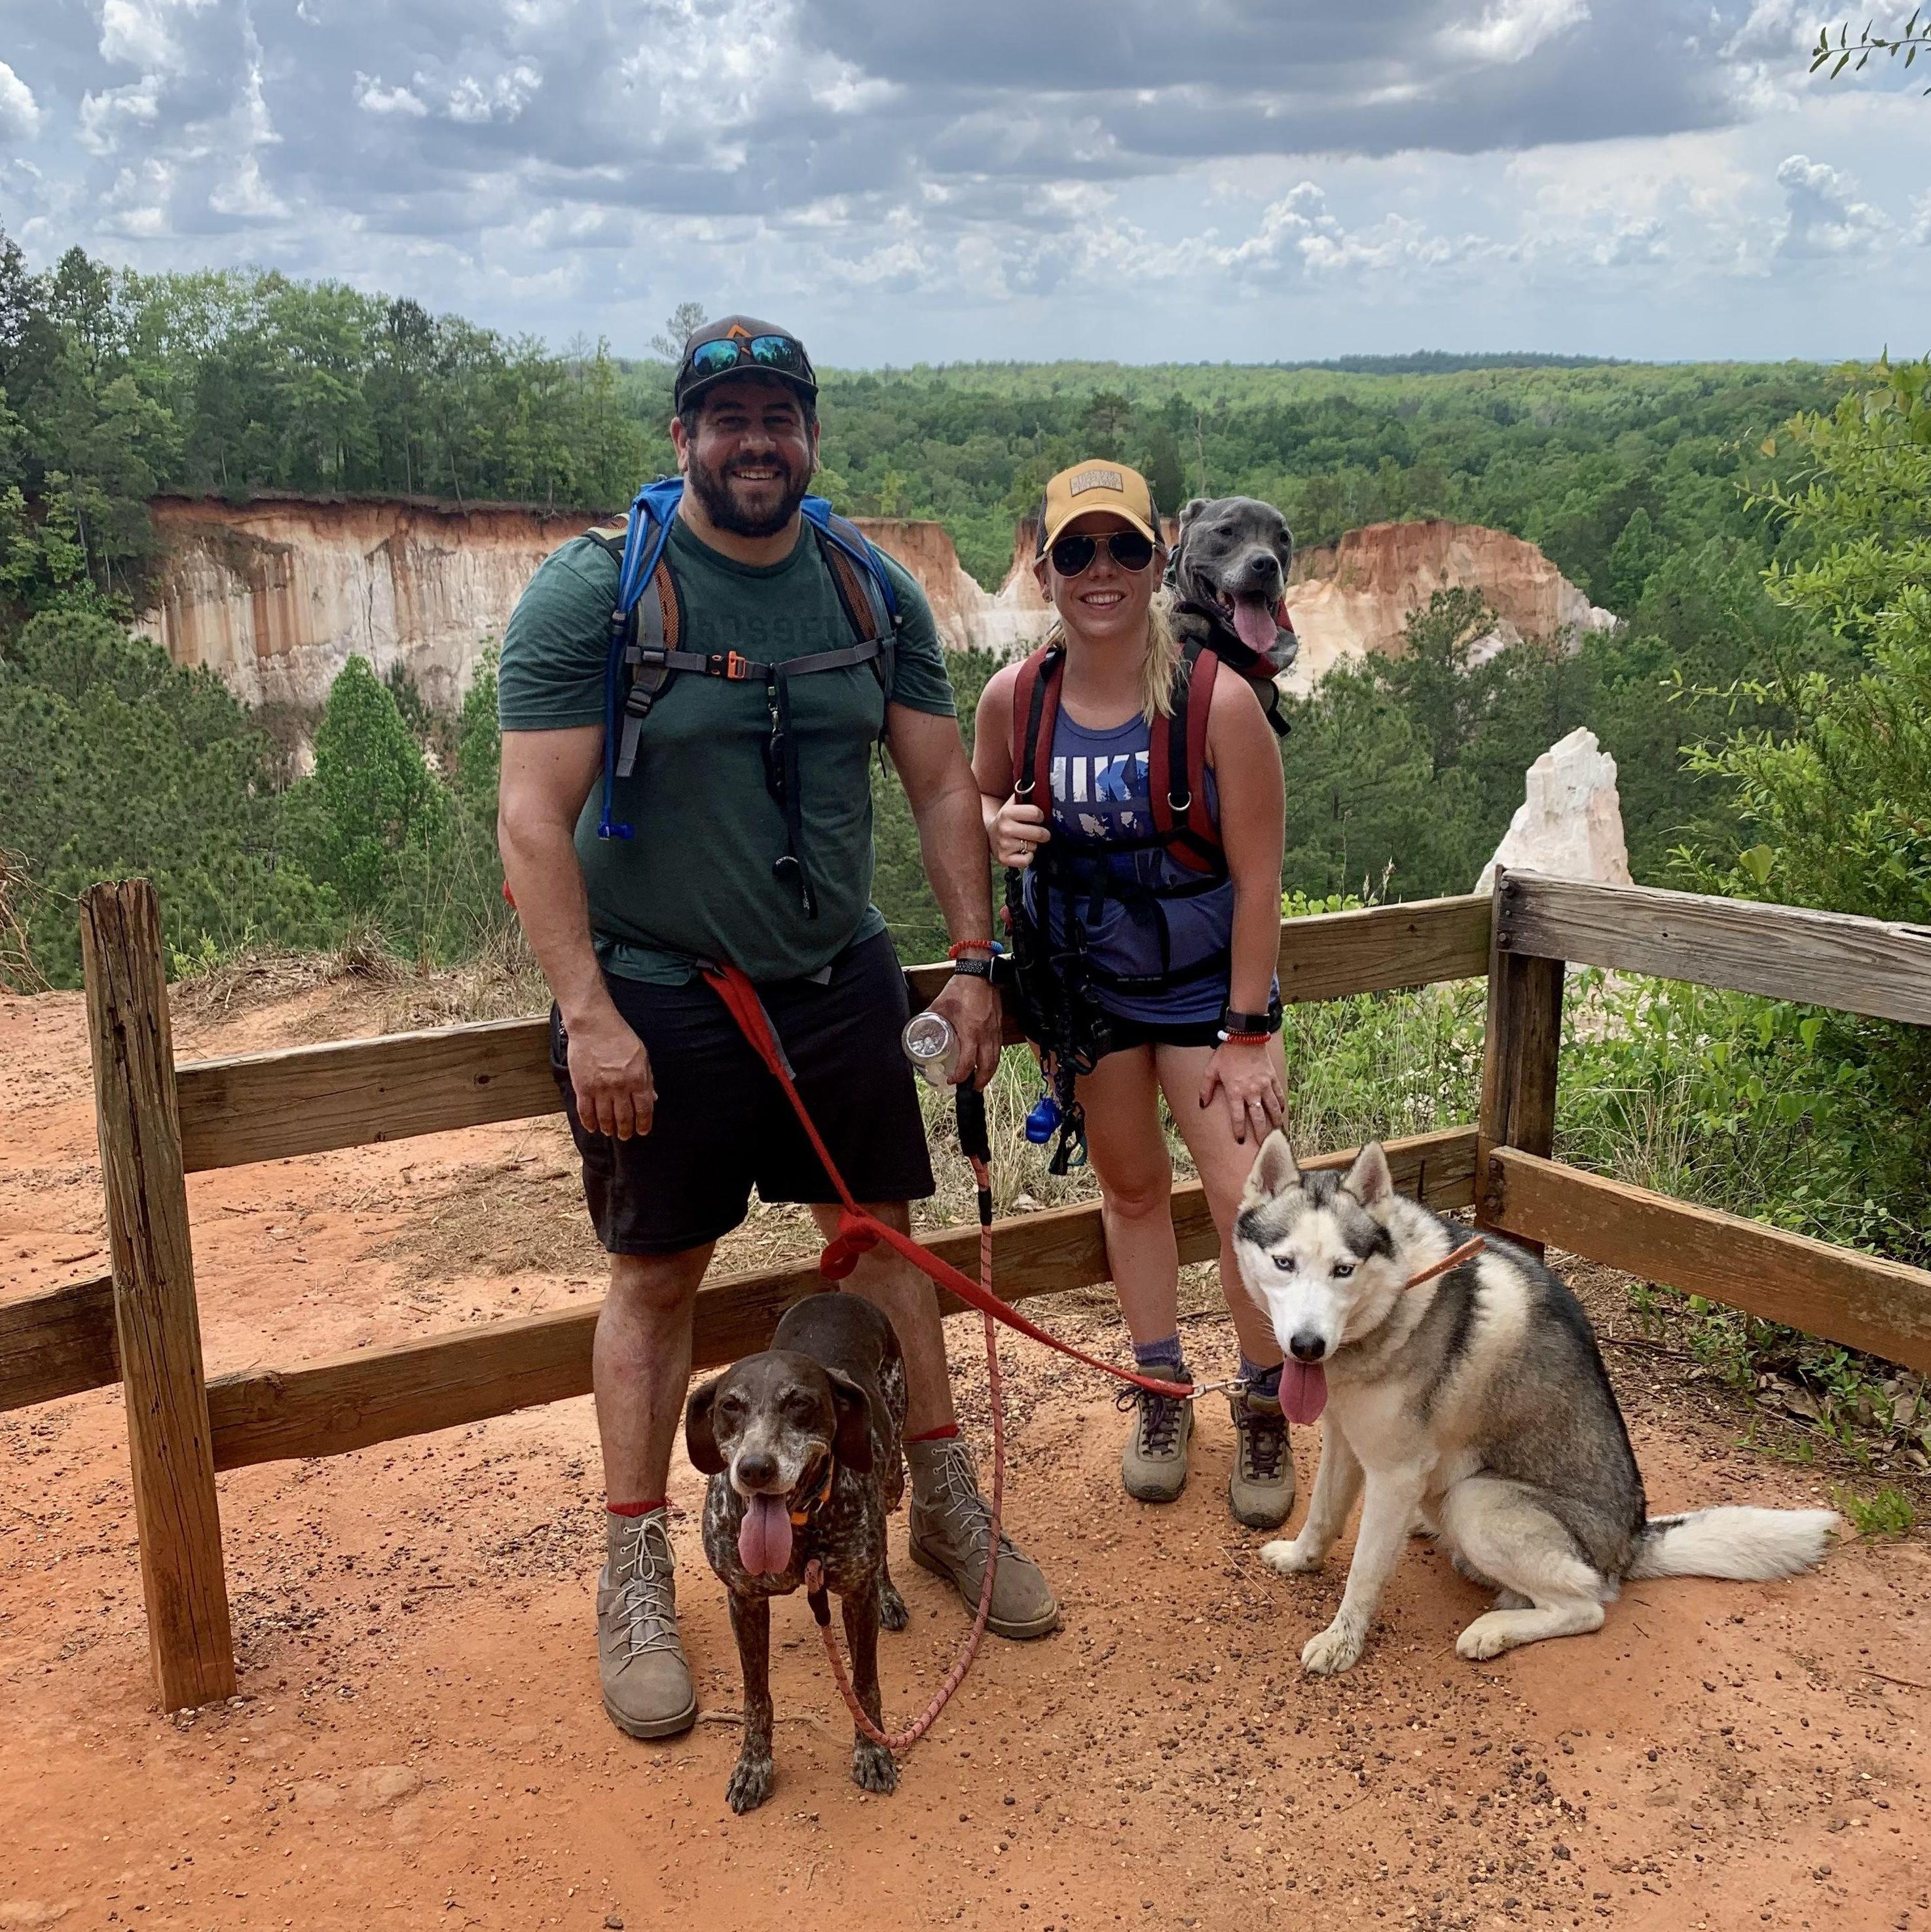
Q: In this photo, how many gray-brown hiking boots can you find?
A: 4